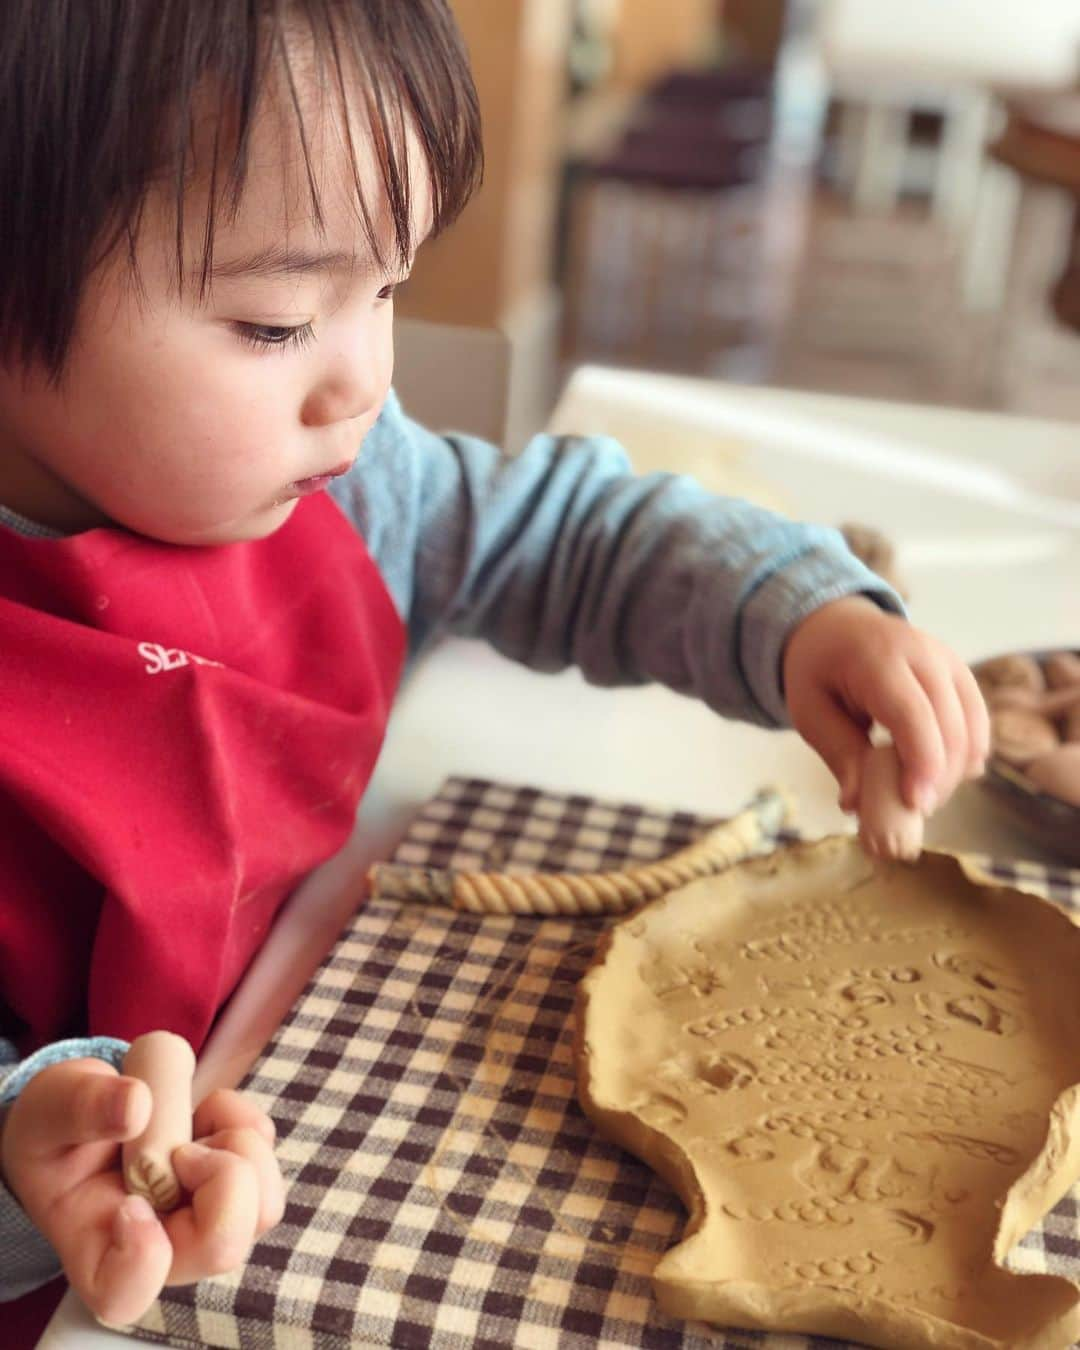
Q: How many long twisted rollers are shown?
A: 1